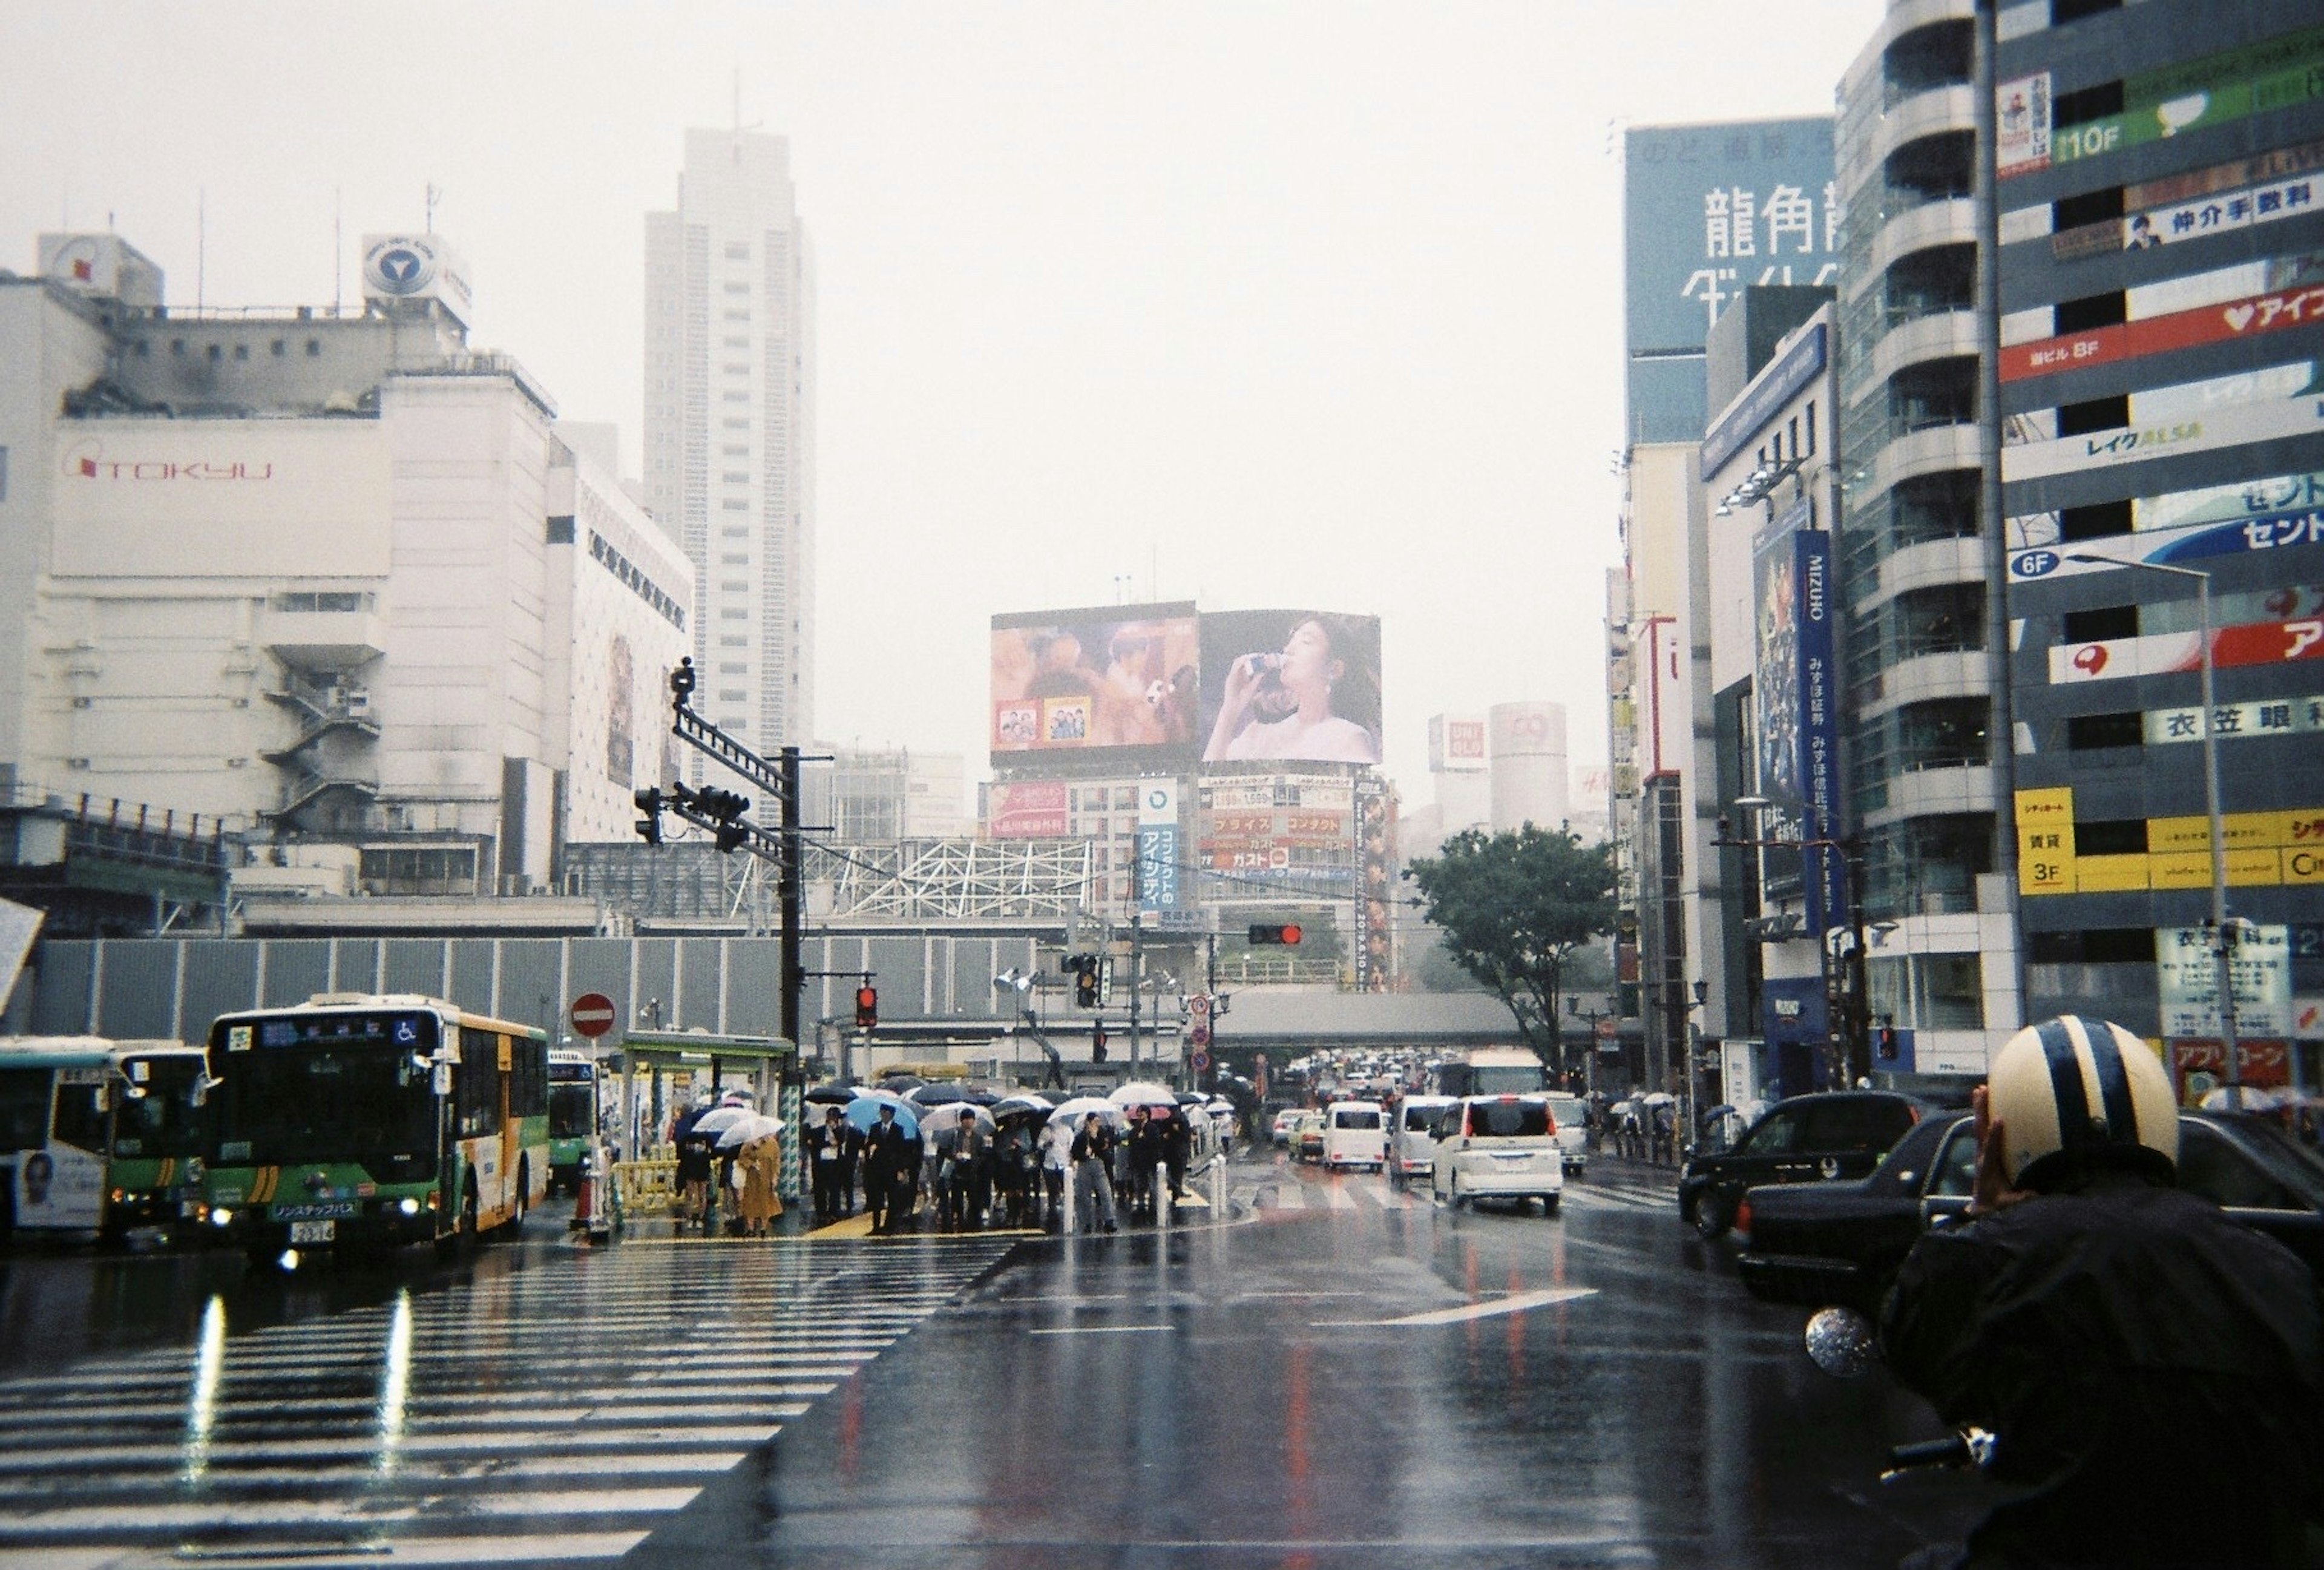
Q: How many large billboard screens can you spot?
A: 2